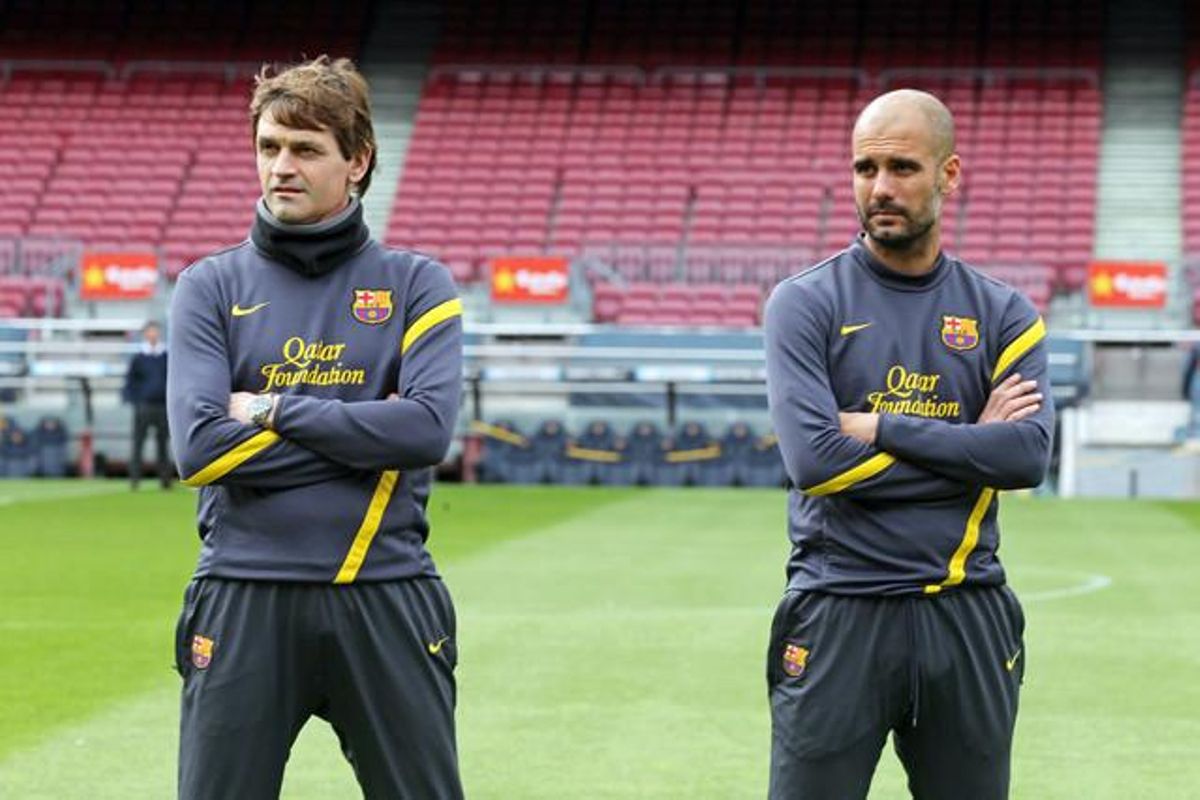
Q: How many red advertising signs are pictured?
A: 3